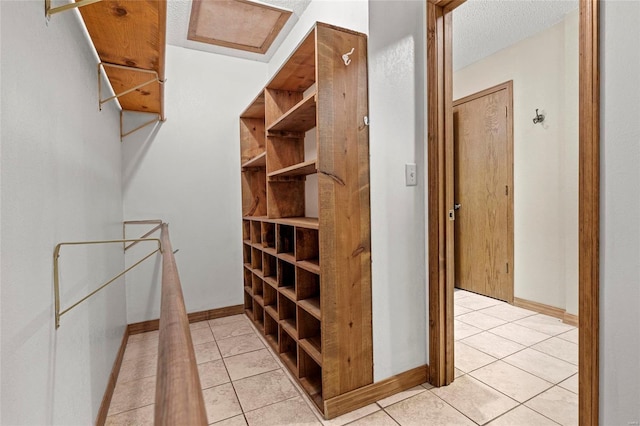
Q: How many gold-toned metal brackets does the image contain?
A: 5